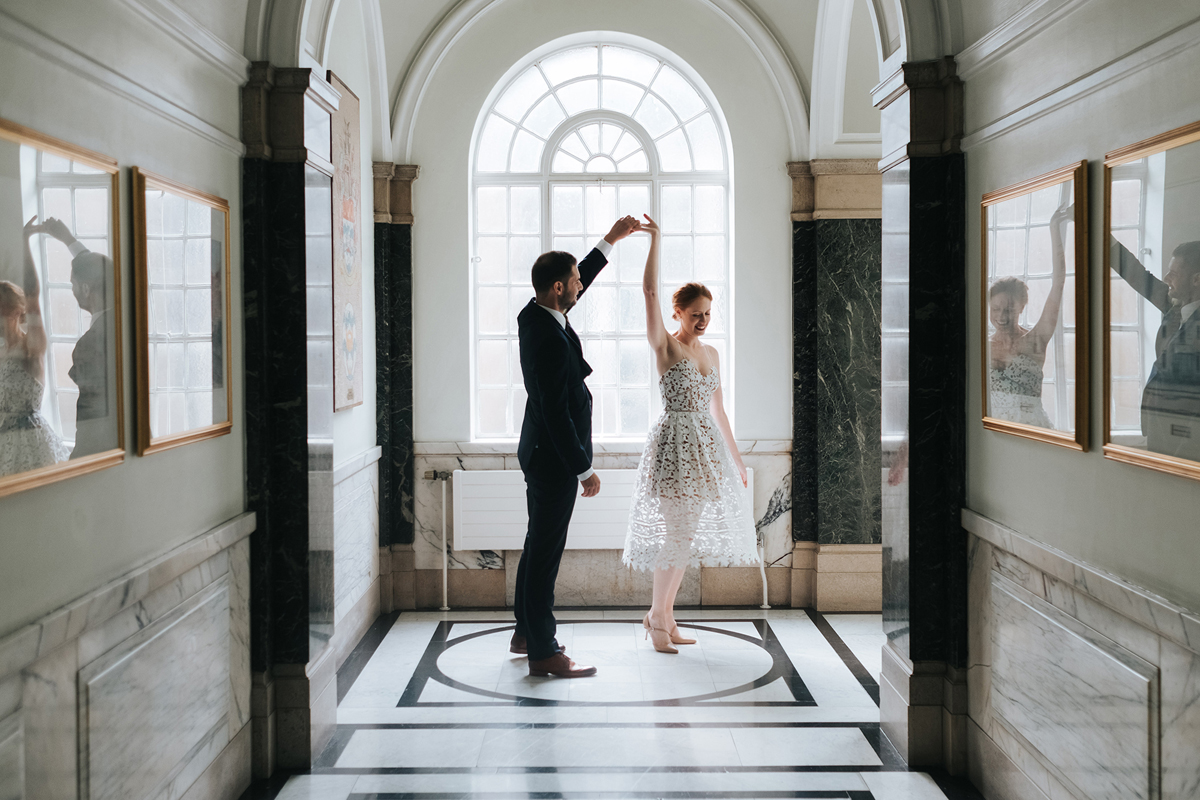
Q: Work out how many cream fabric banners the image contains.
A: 1